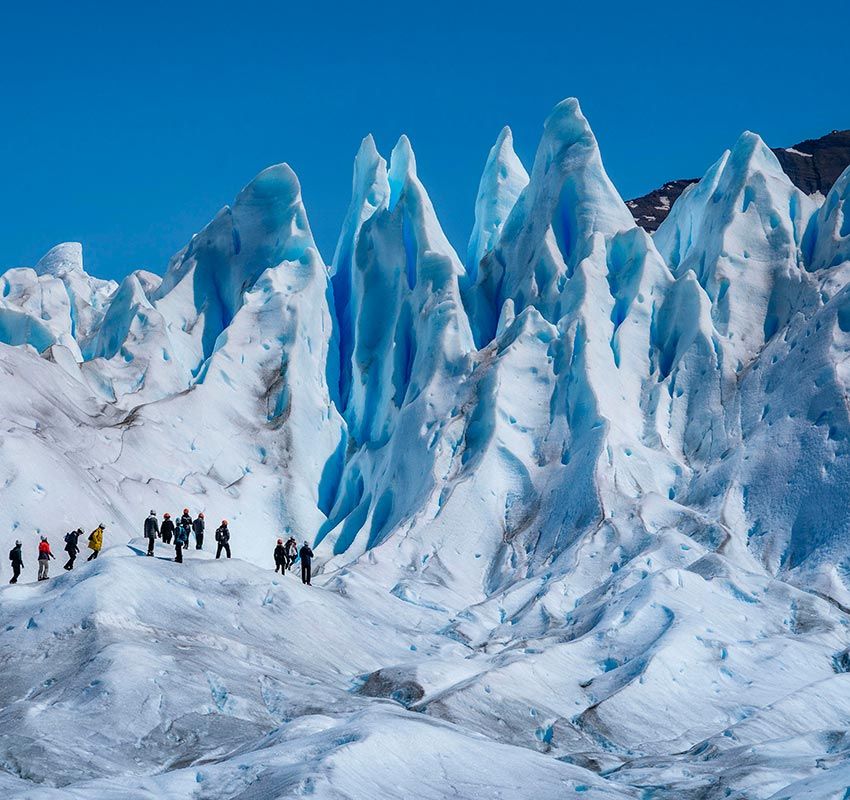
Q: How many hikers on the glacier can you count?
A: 13